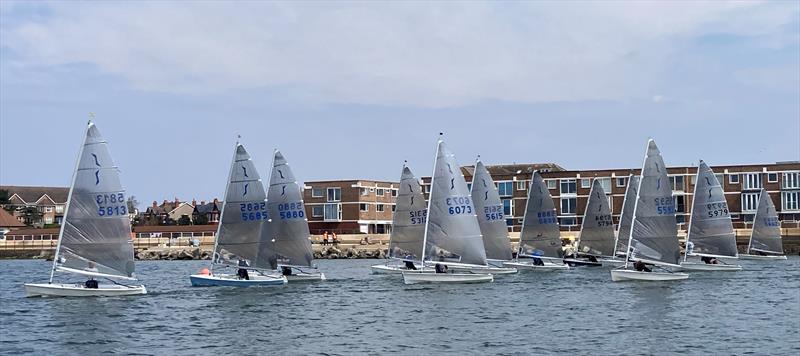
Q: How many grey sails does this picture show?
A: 12